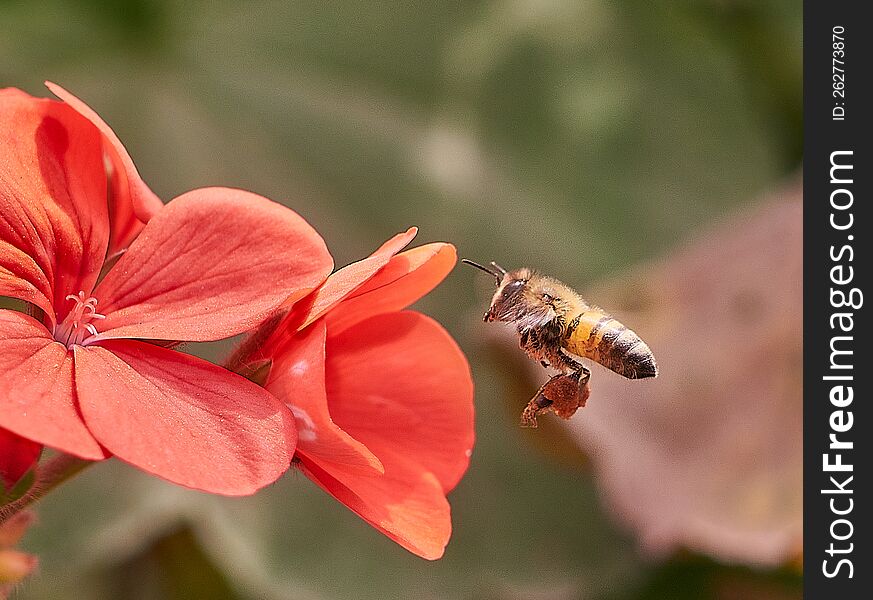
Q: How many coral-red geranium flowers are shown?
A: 2